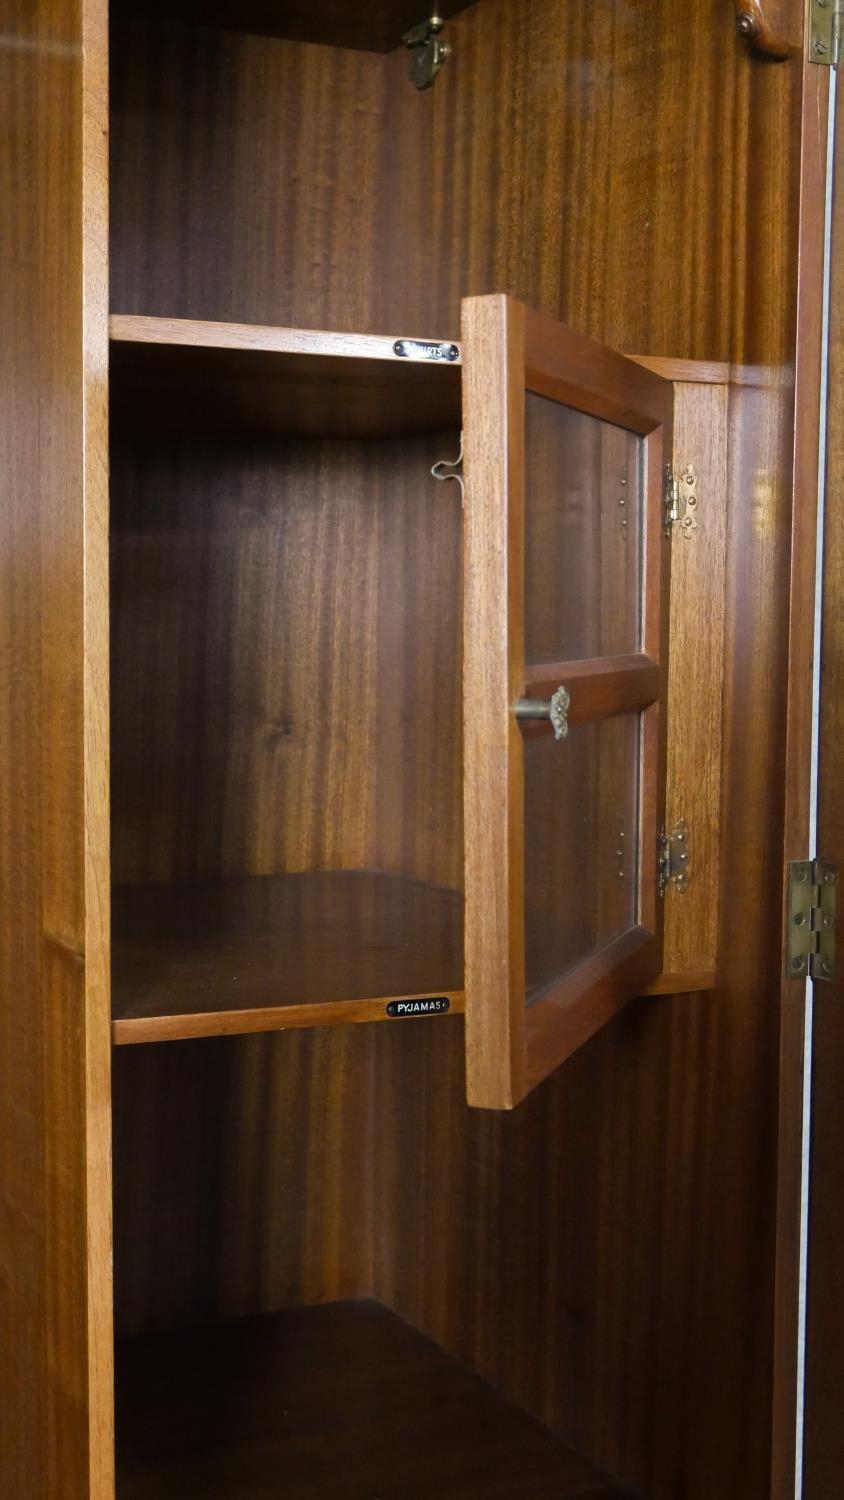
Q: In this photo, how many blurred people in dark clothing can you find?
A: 0